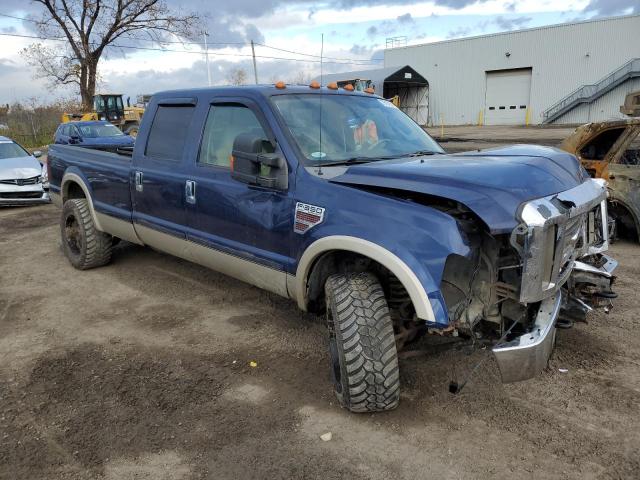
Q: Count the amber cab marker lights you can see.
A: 5